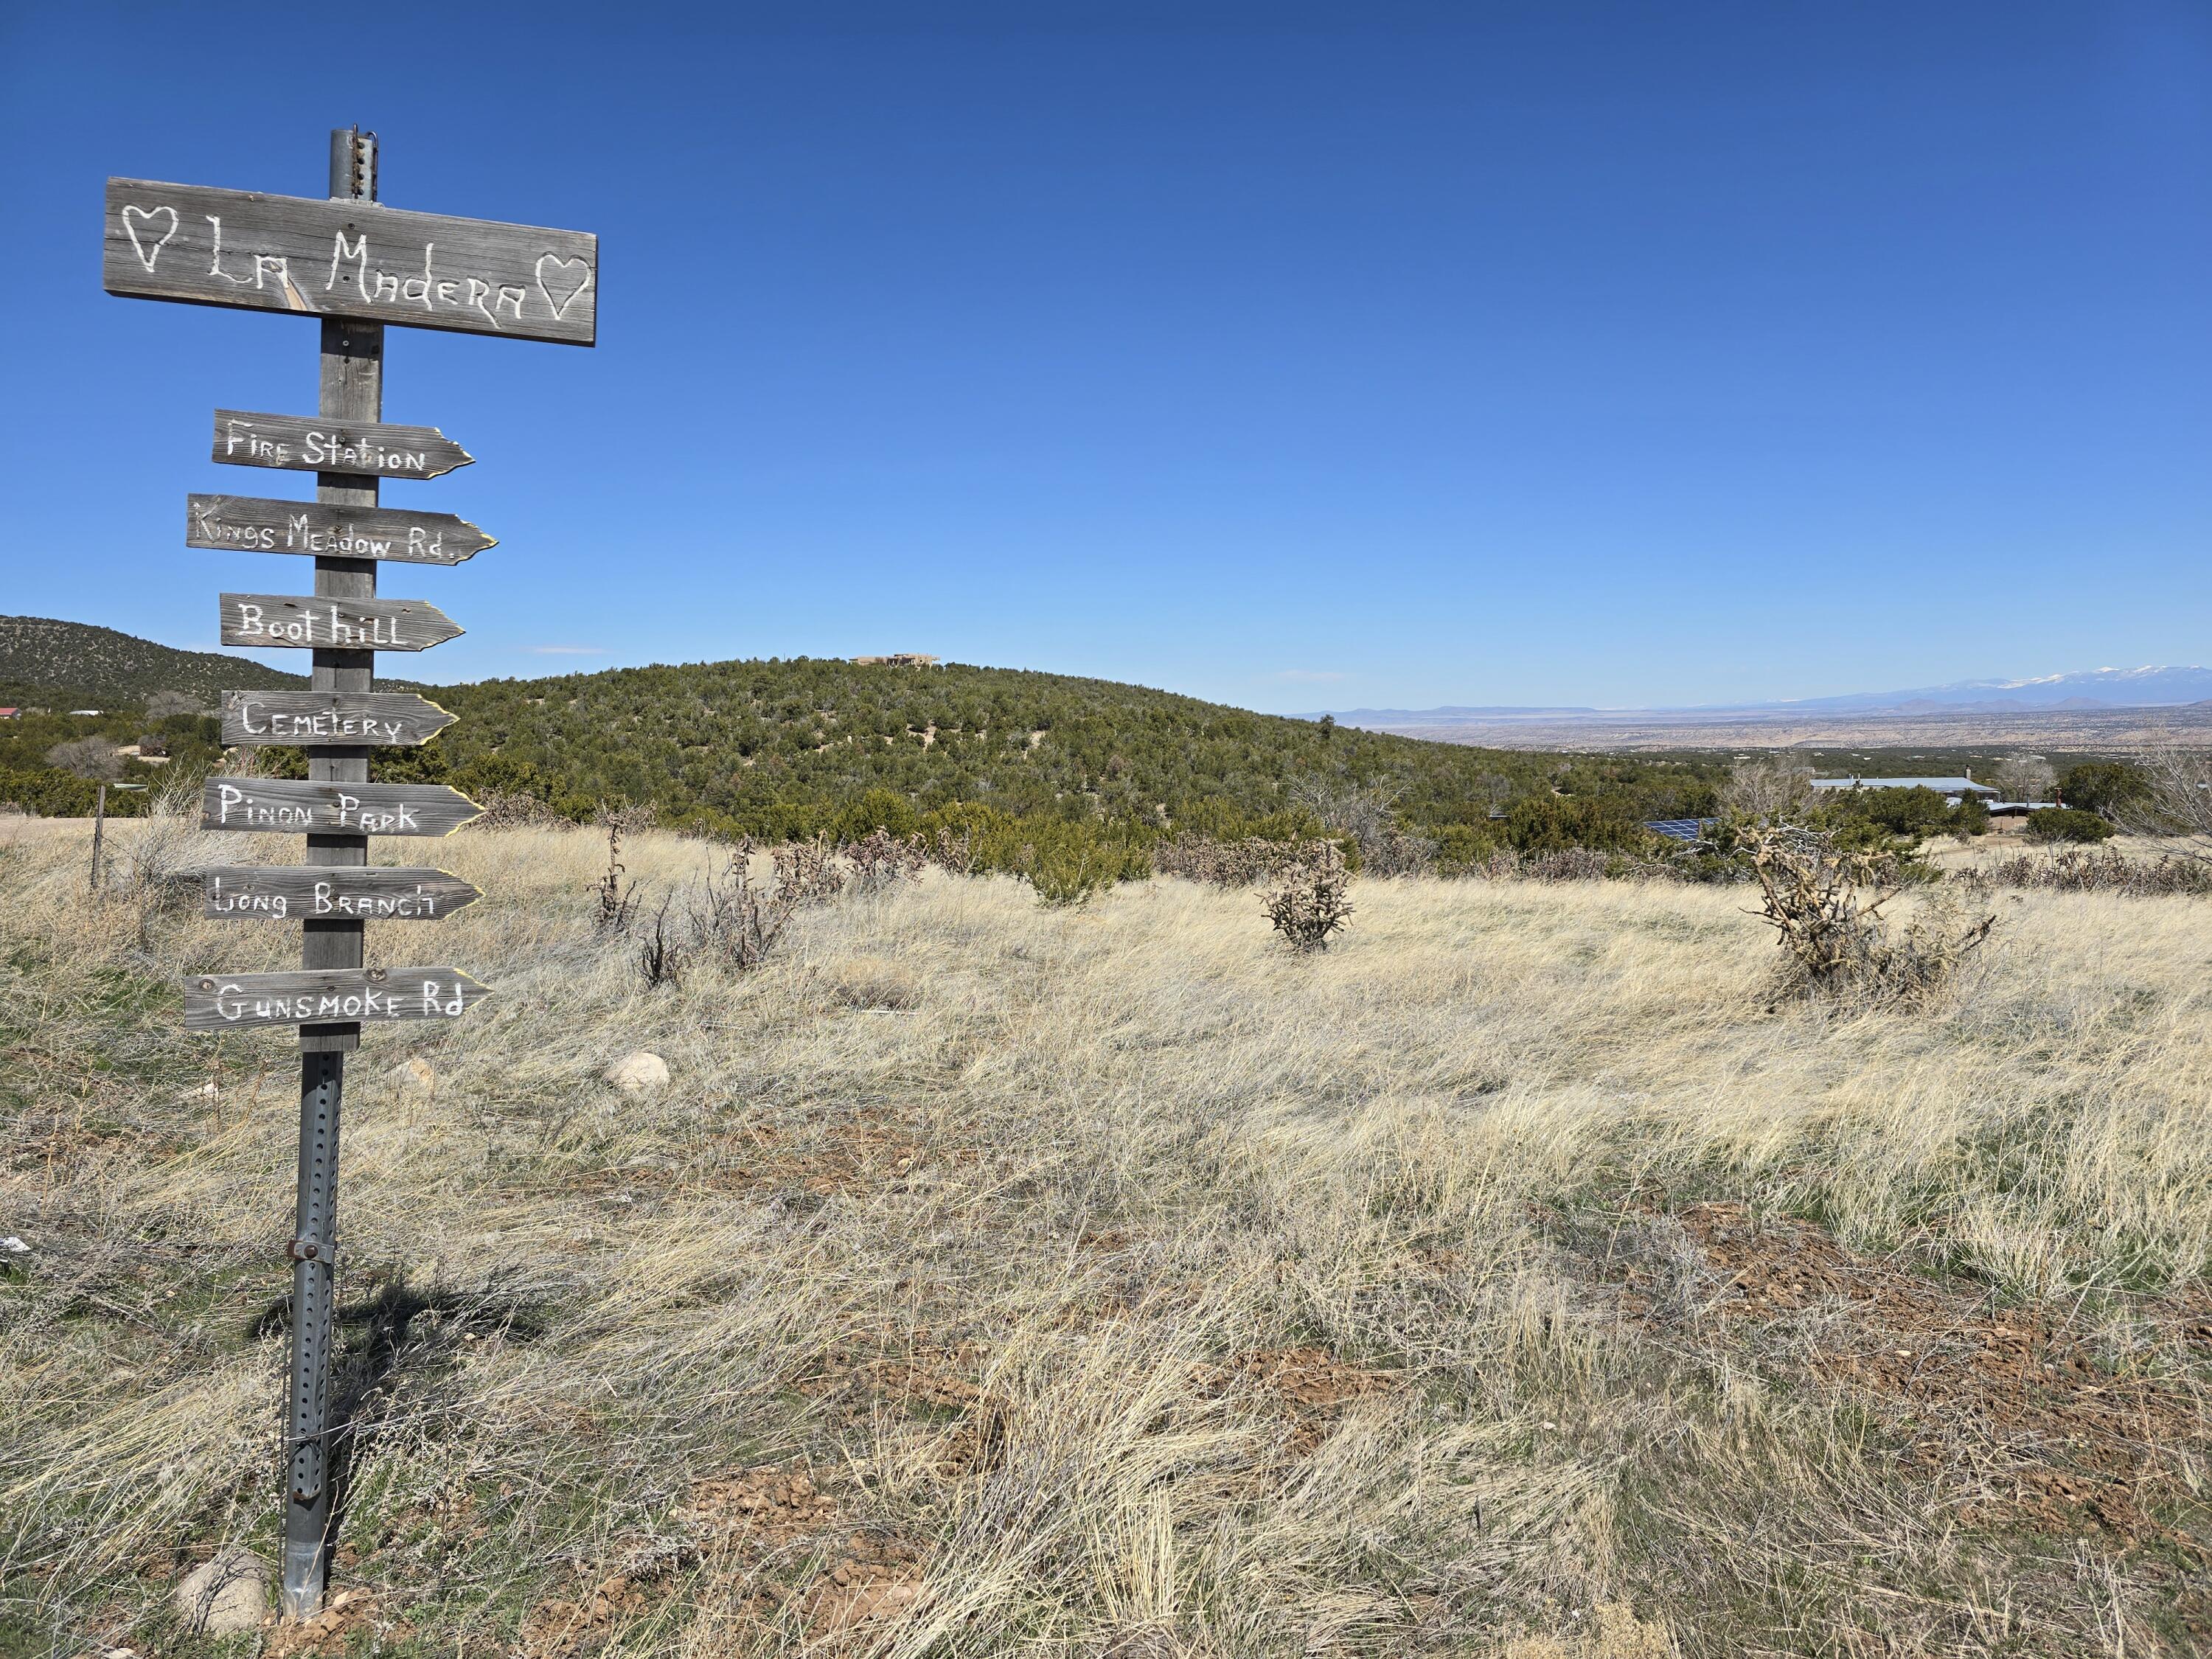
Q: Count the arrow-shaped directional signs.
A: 7